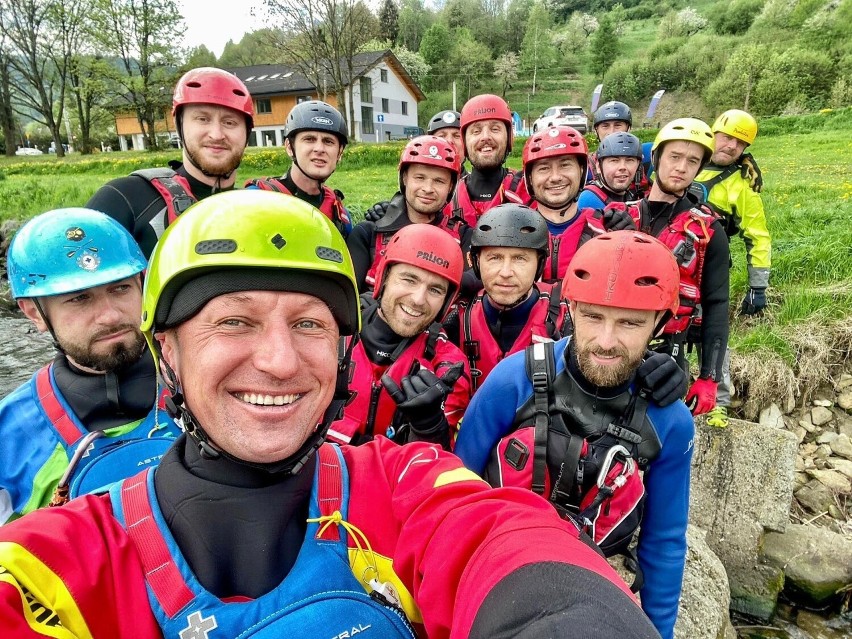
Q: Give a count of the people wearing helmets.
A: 15